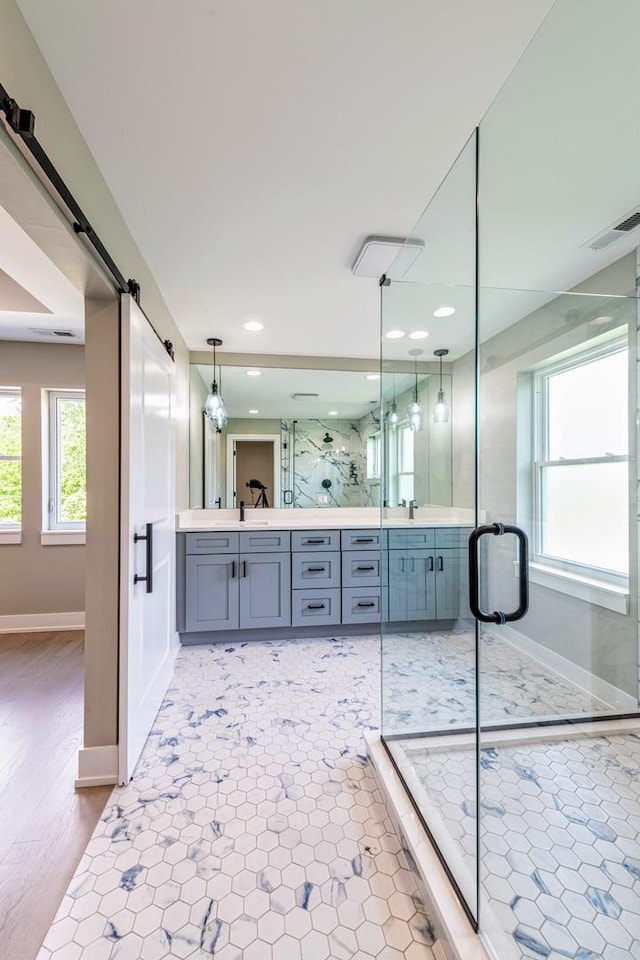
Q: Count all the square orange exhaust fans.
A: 0